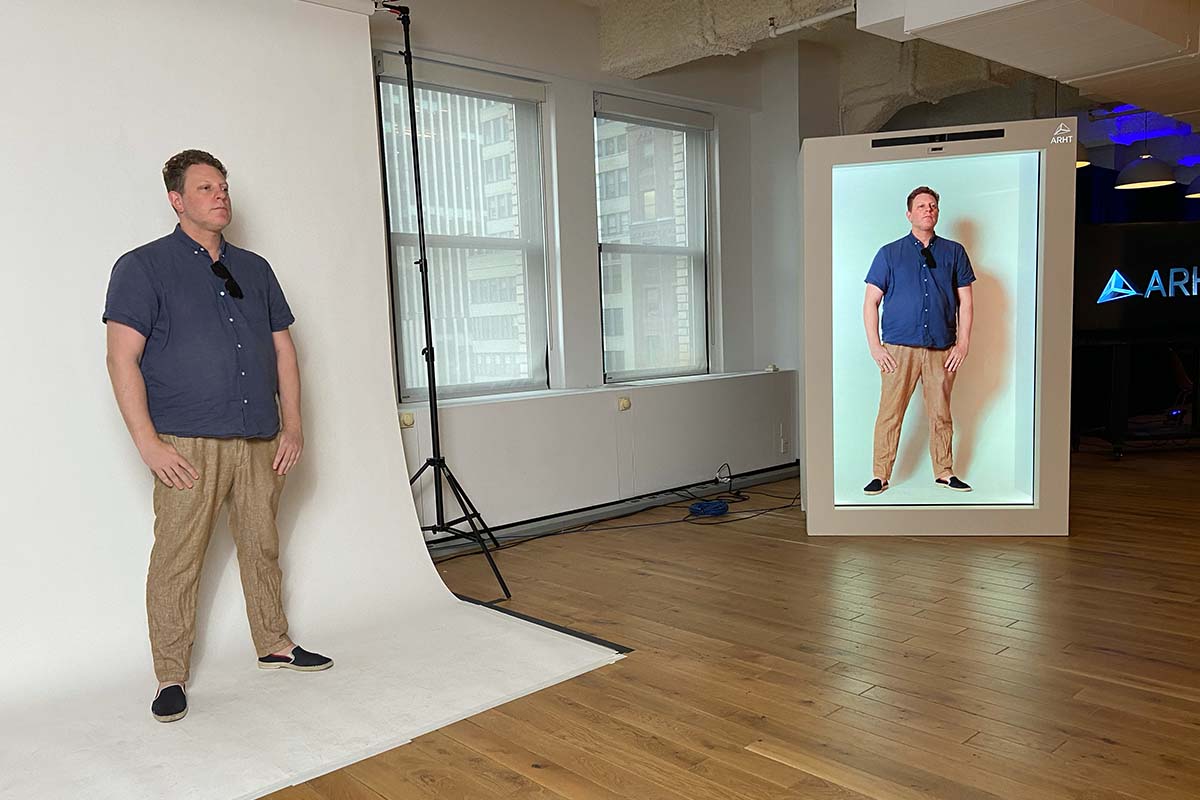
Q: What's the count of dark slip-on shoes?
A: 4